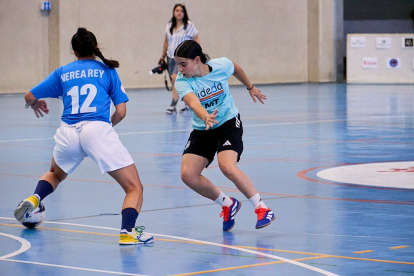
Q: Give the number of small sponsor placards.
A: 5